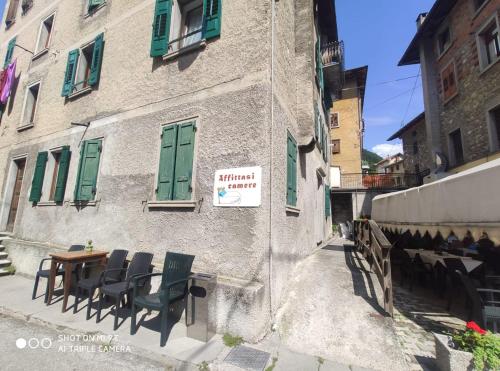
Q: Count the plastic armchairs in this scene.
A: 4